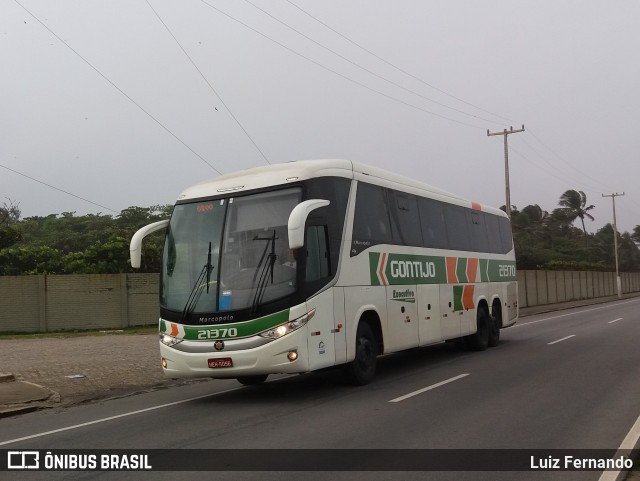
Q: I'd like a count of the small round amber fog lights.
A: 2